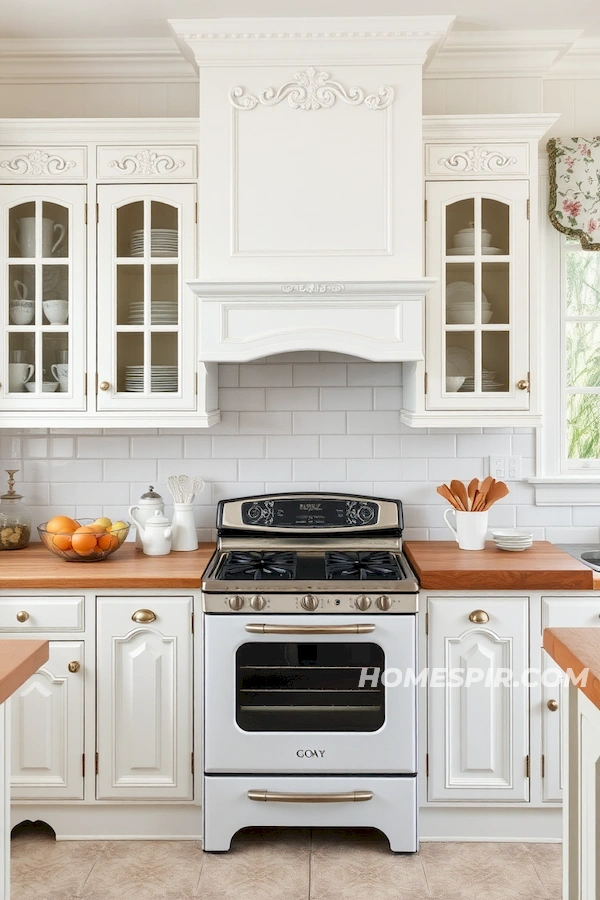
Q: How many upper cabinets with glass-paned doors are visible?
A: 3